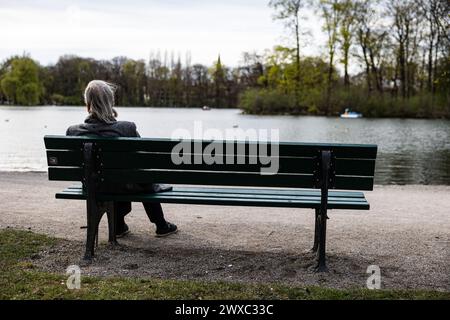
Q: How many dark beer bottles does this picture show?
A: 0